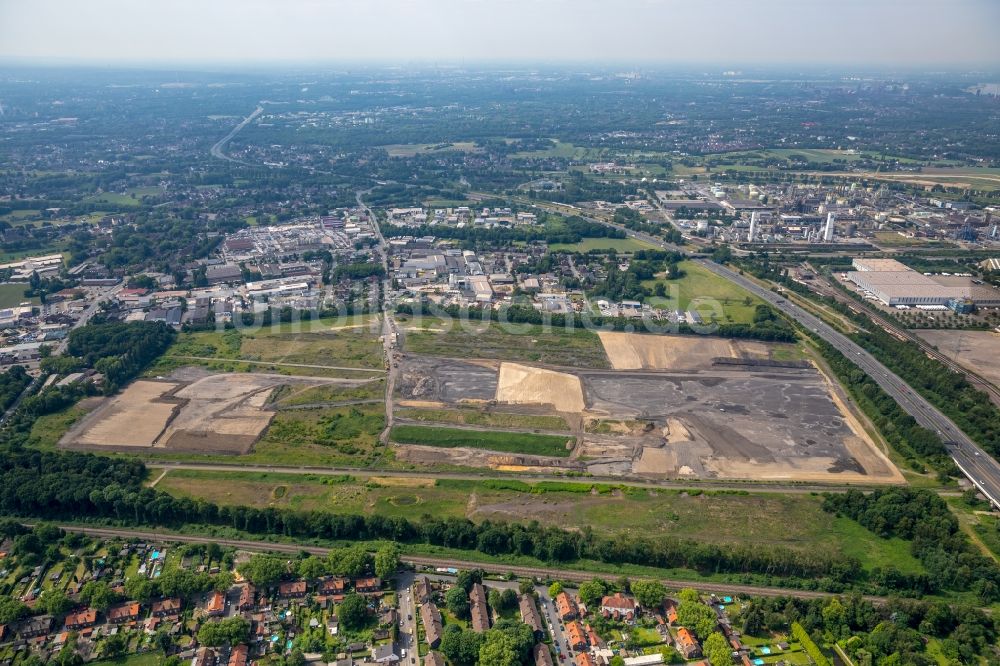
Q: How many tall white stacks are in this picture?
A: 2